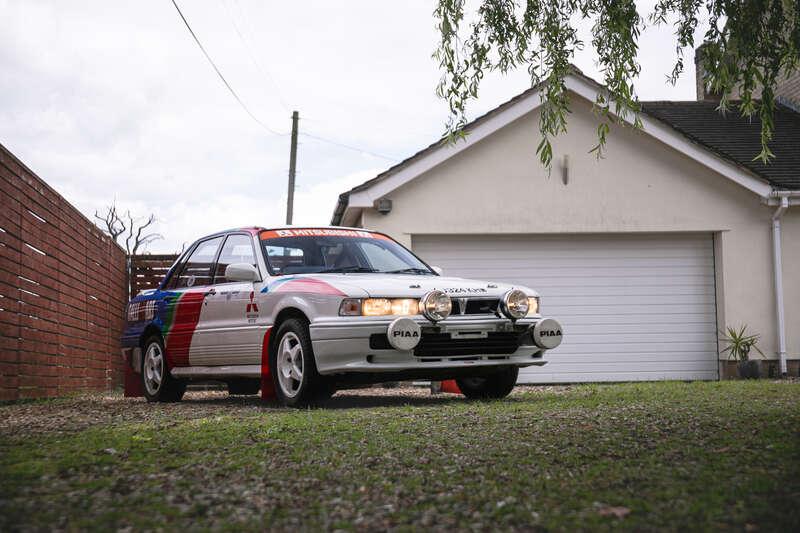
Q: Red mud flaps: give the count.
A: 3